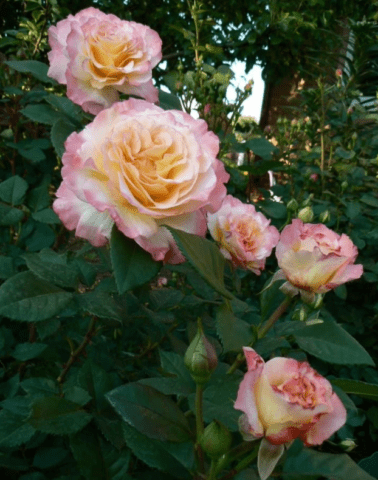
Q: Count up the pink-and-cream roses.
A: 5